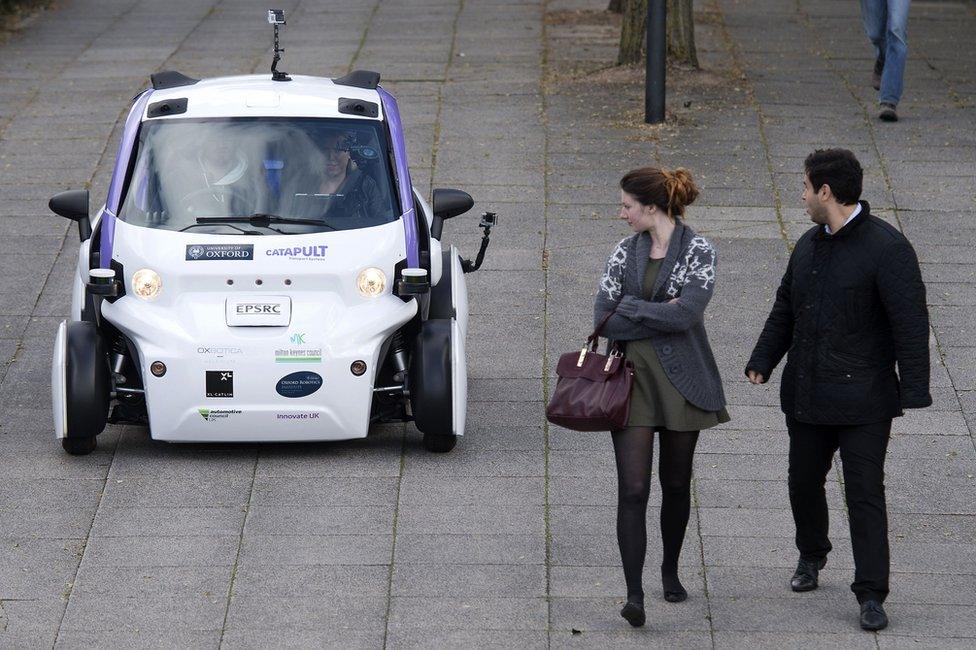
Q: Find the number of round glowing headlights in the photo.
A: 2